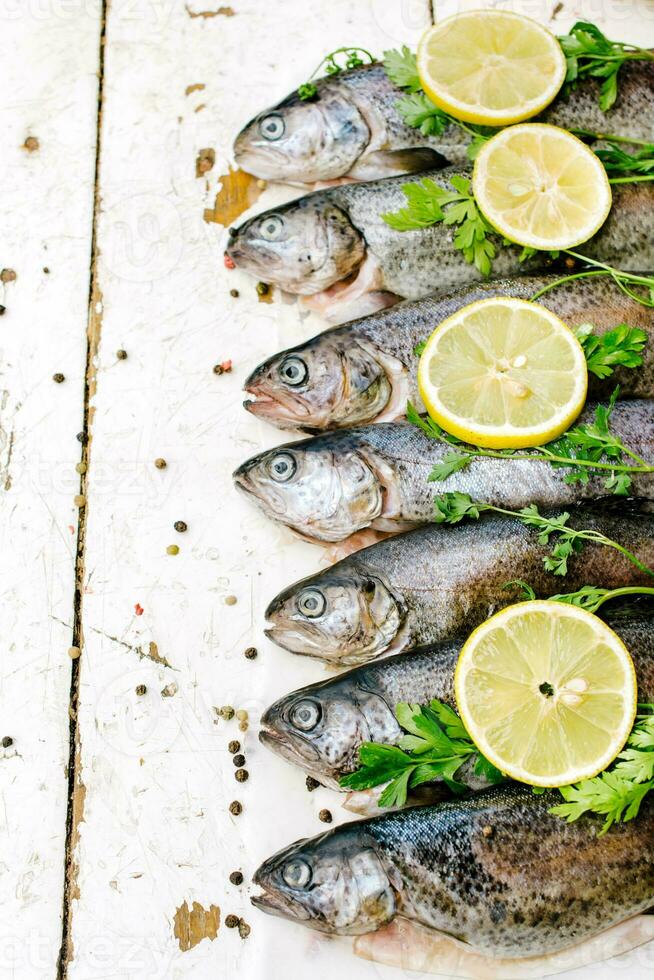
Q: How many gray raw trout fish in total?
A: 7